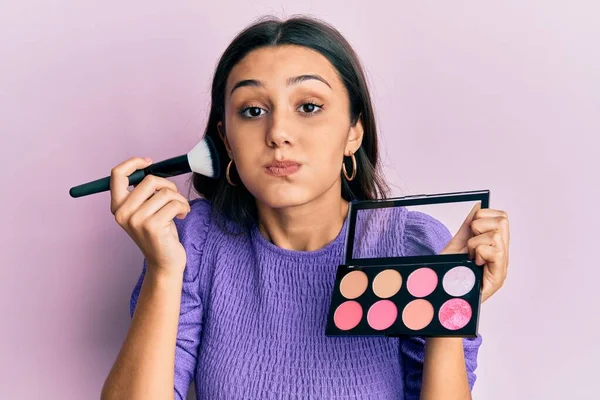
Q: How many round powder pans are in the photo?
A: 8